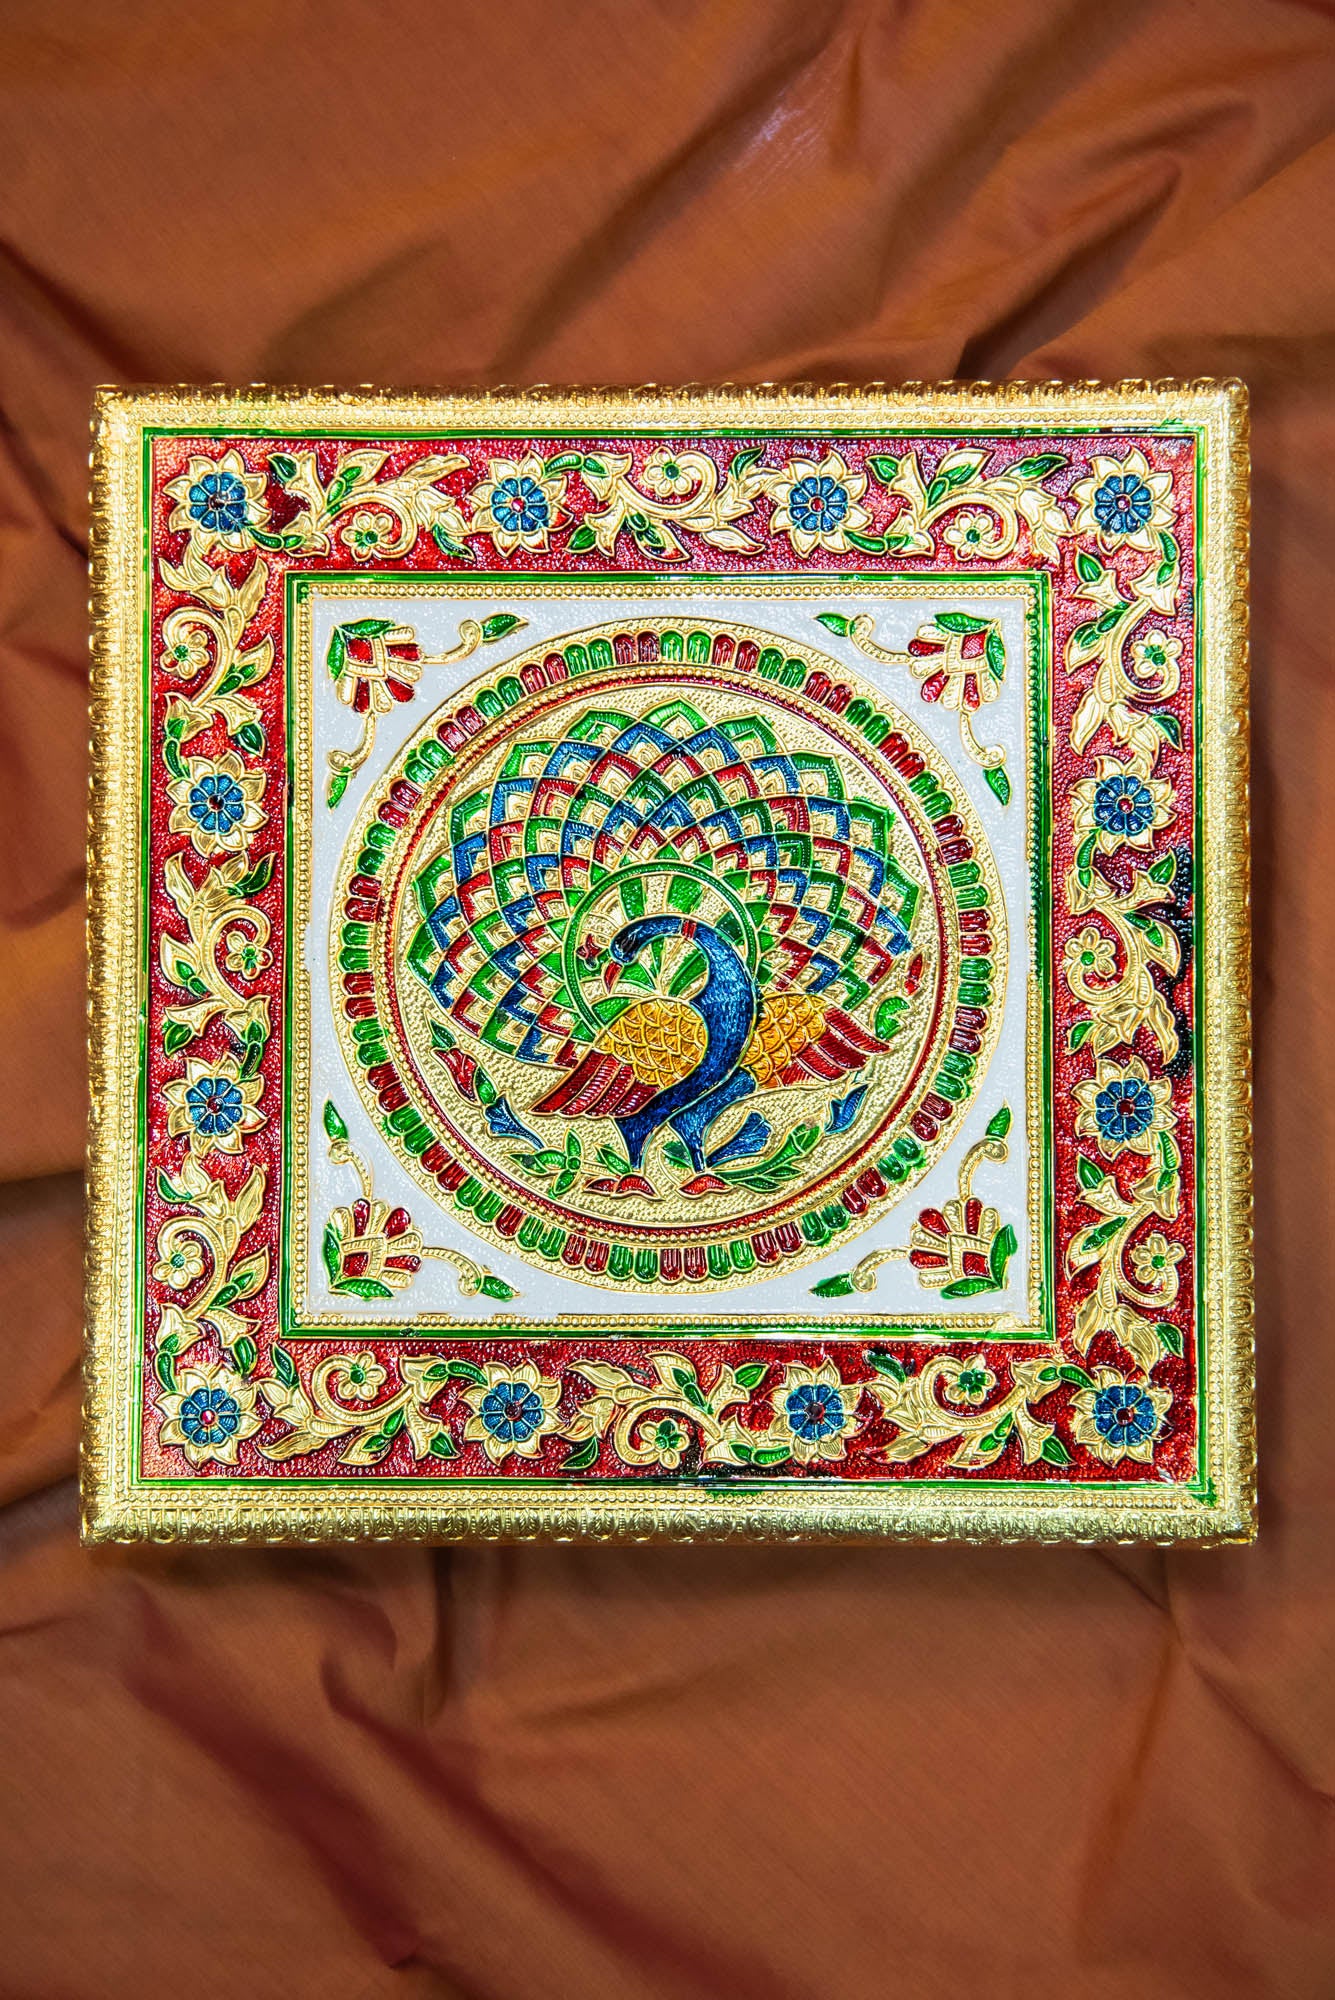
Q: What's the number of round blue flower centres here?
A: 12